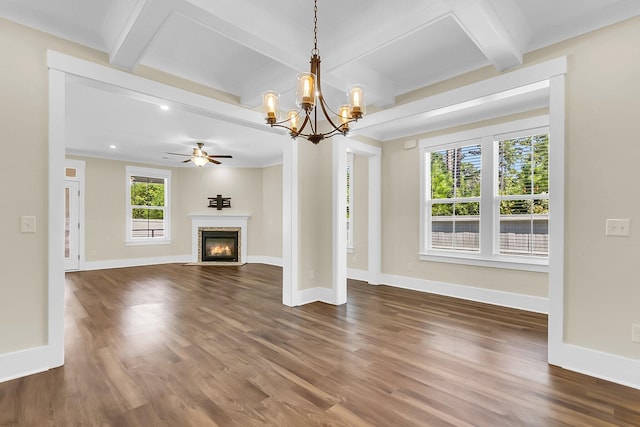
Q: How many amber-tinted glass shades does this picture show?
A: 5